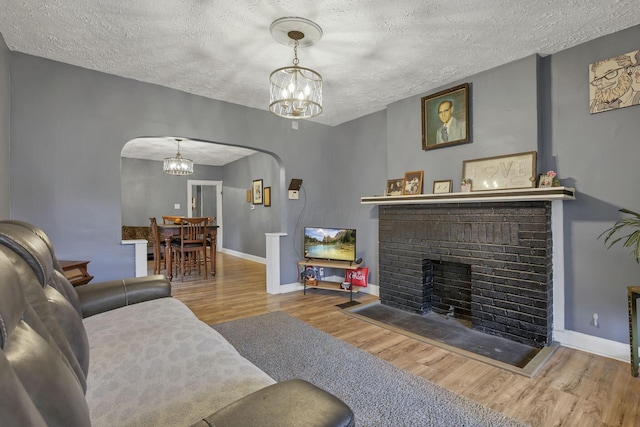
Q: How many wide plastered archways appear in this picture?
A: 1